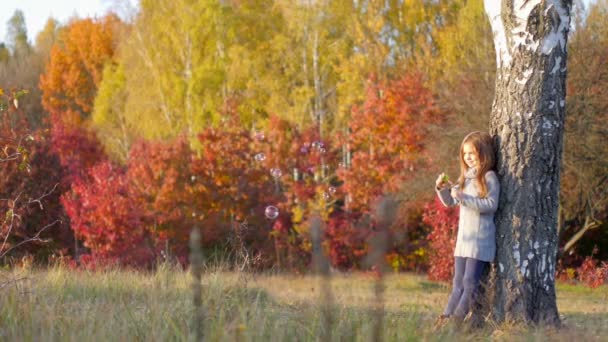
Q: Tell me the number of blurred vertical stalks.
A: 3